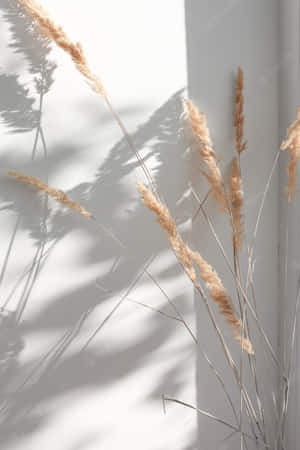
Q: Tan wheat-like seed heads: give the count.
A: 8